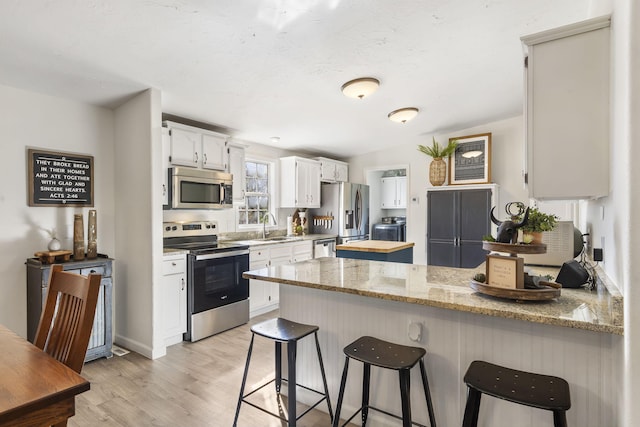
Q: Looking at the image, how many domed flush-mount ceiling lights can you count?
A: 2